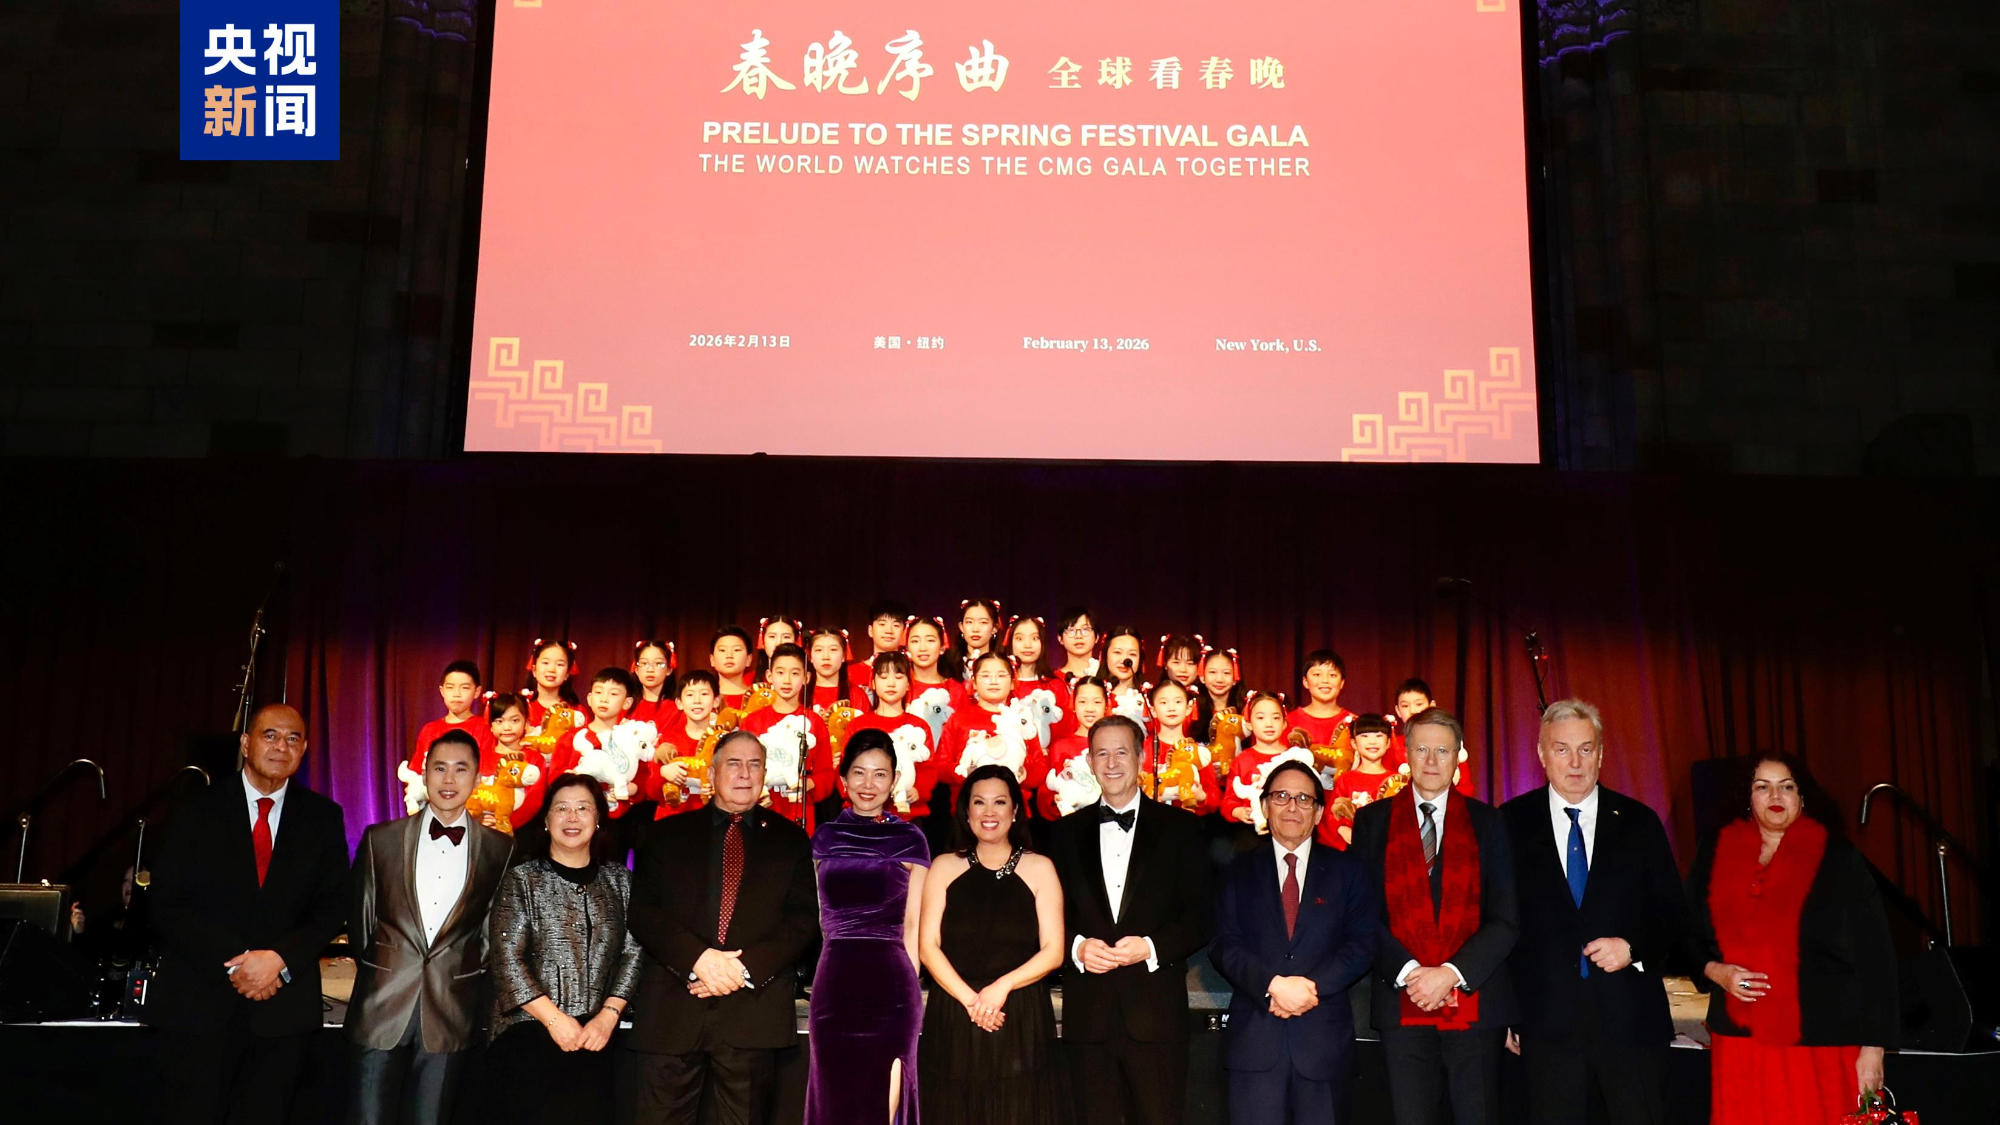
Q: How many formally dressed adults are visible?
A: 11